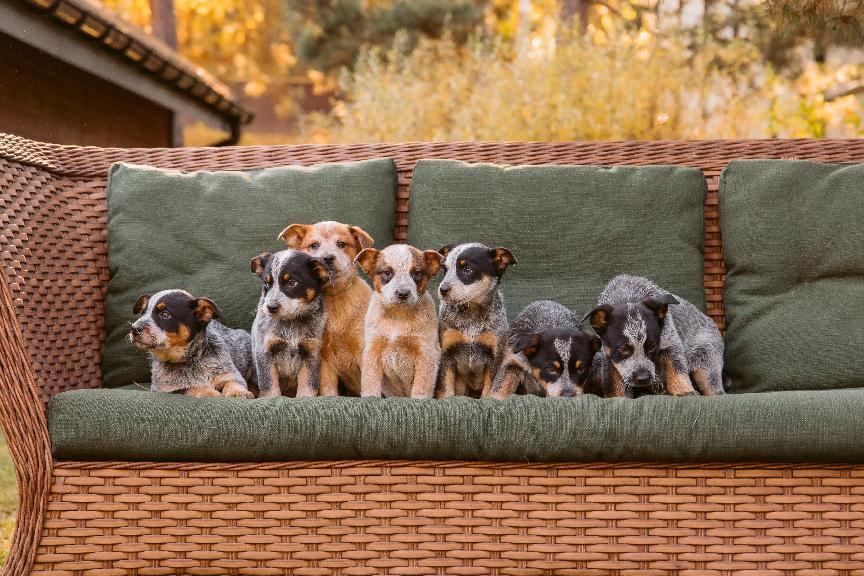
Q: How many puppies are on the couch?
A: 7